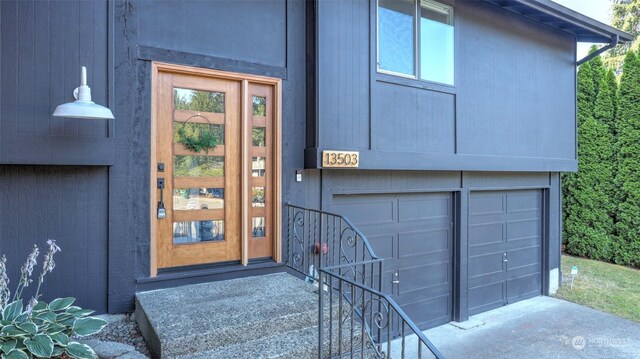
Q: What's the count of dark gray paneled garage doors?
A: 2